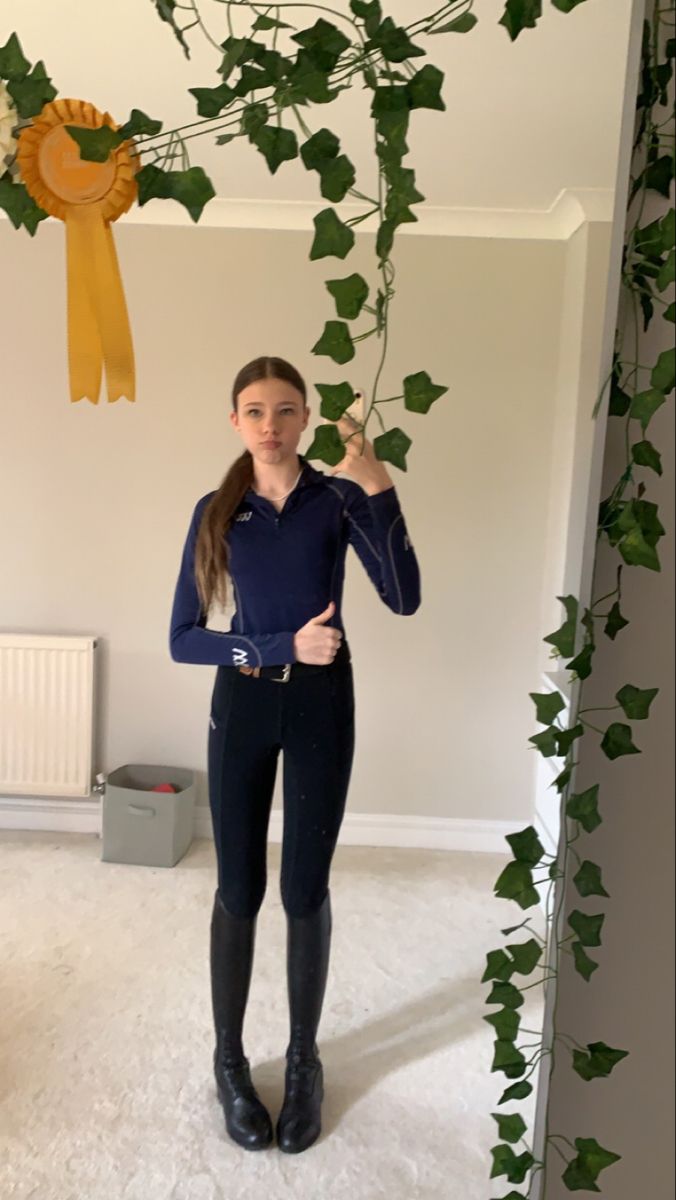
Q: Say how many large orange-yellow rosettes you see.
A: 1